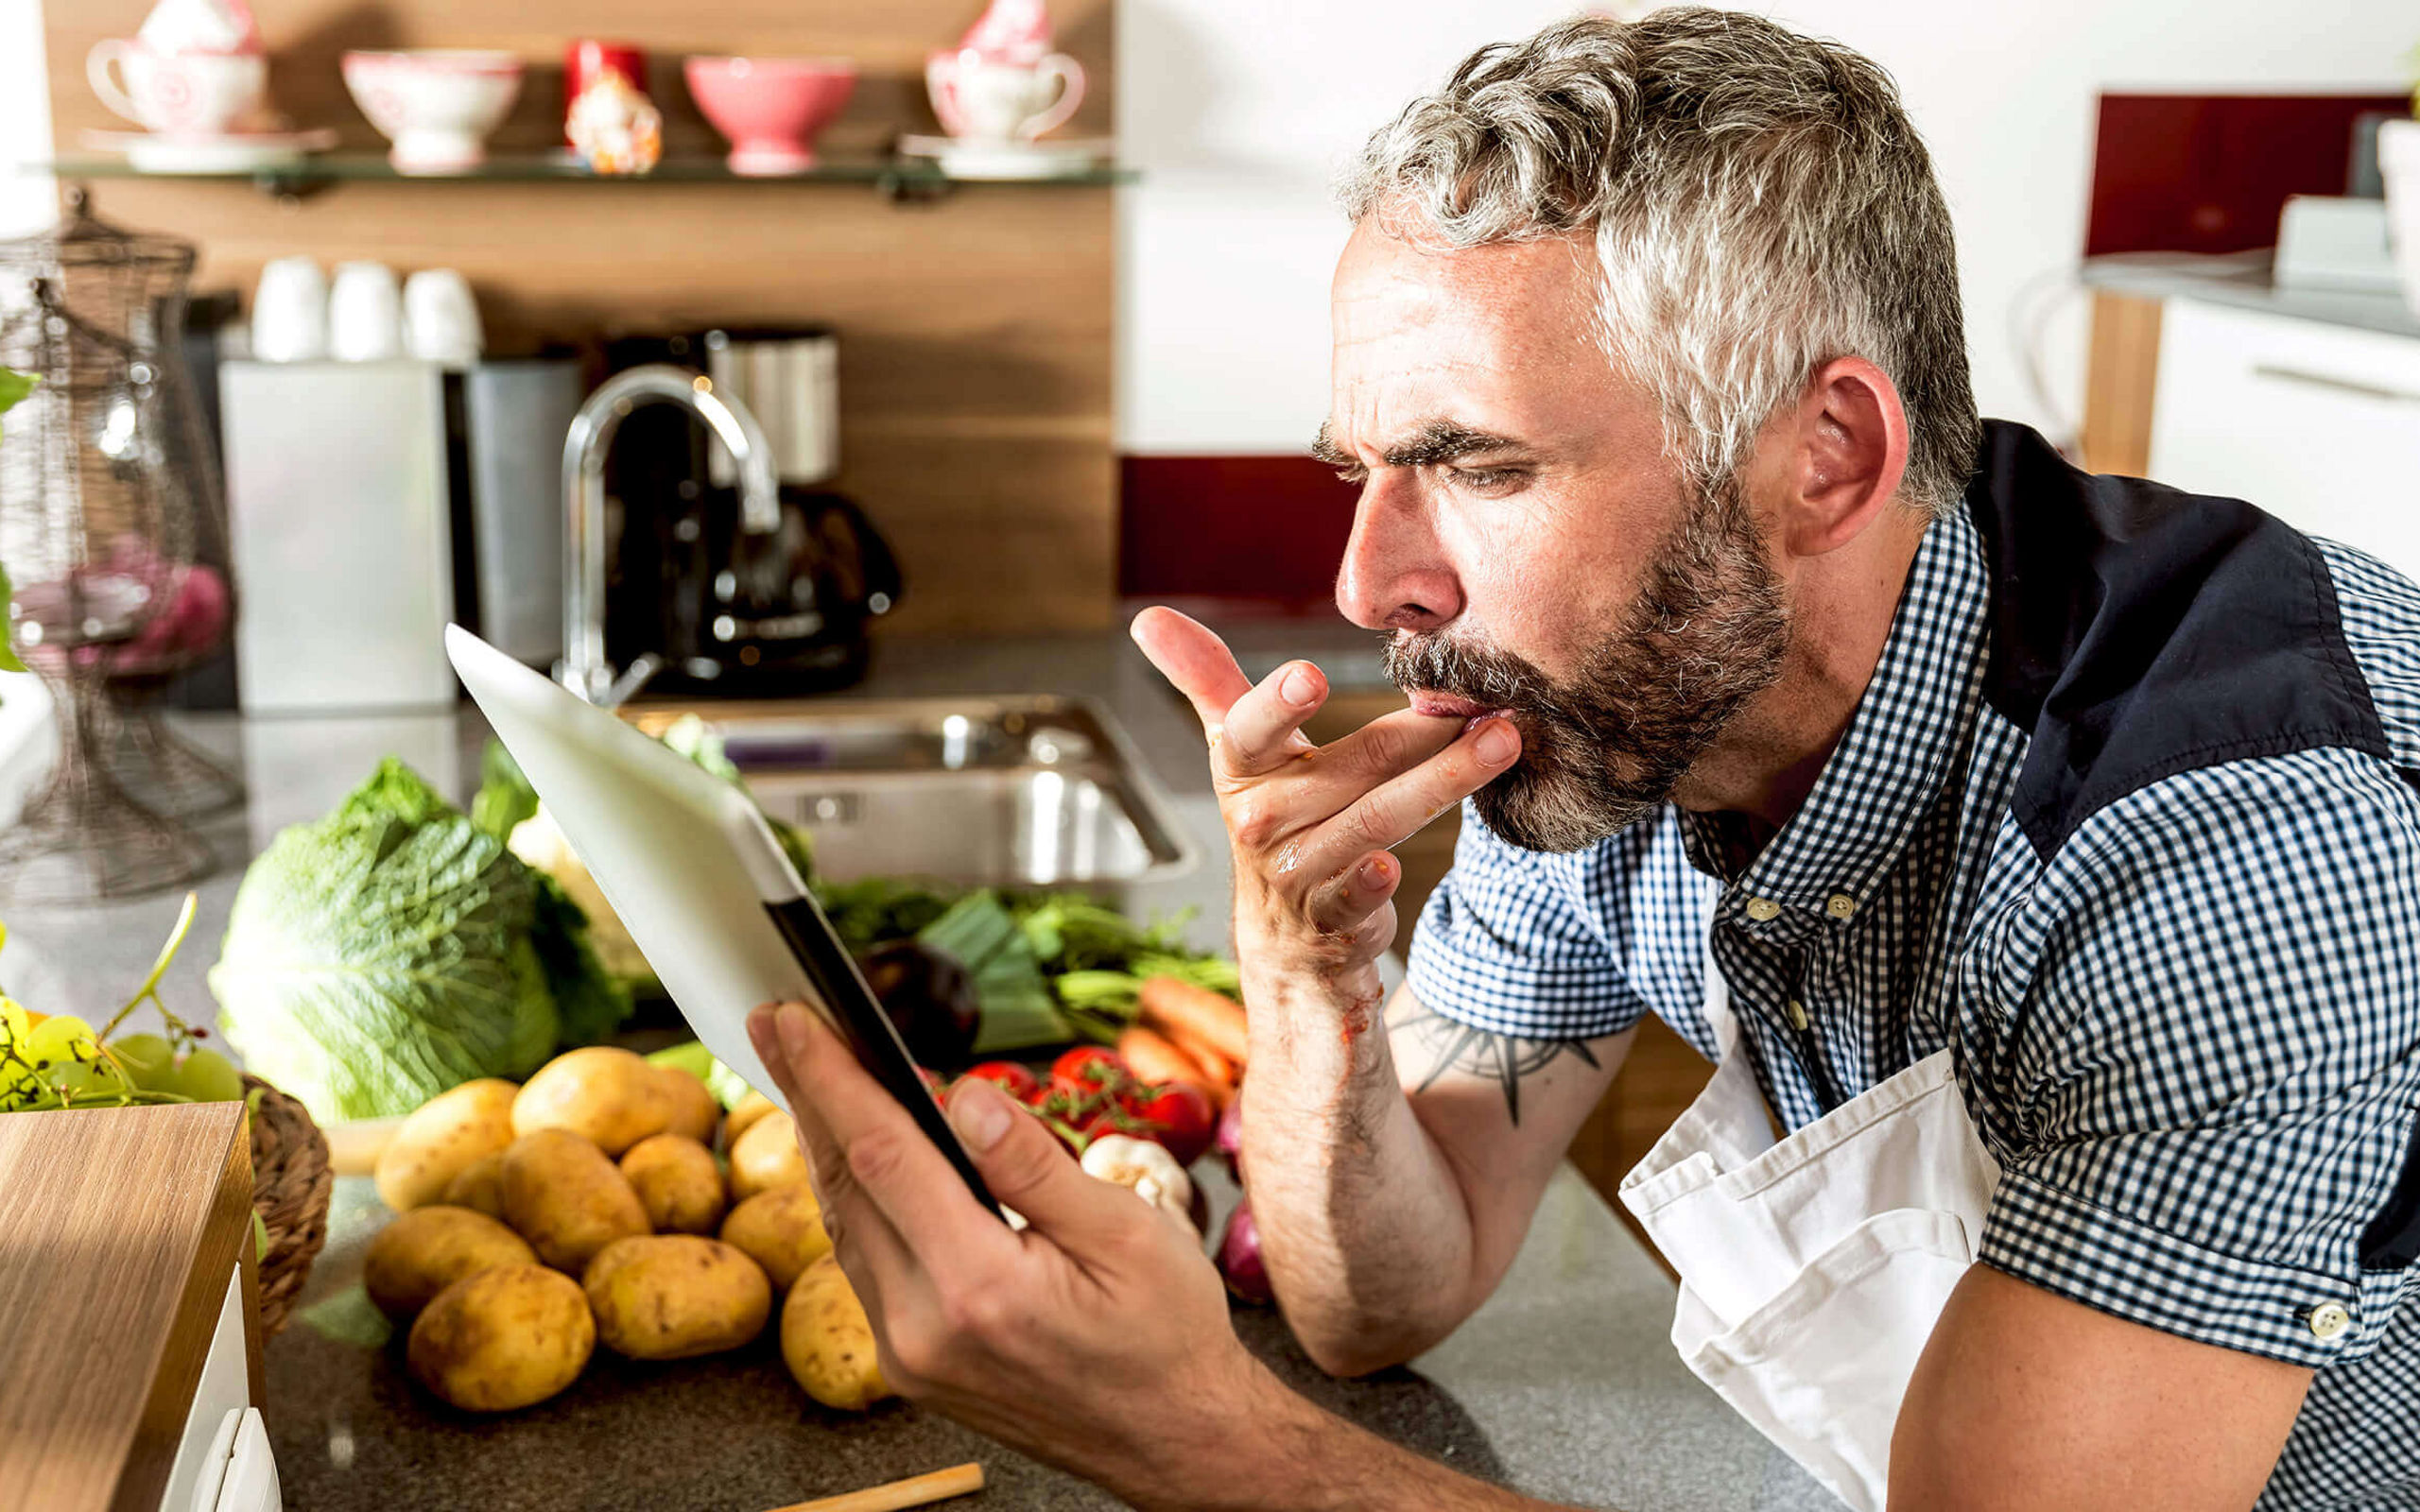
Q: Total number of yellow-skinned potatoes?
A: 13